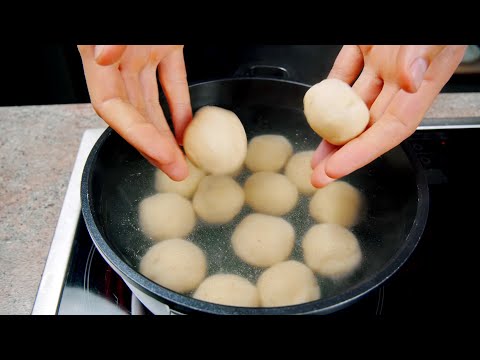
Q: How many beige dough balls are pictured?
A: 14